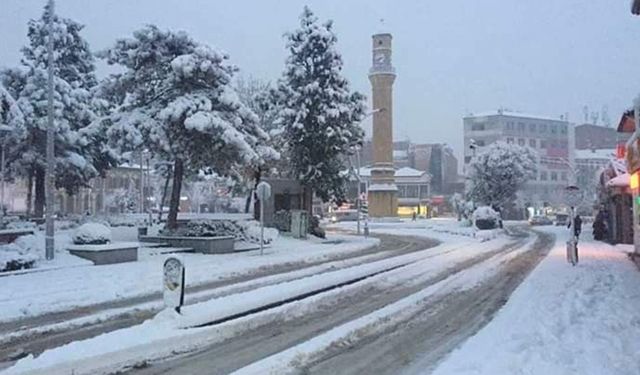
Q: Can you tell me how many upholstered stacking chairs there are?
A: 0